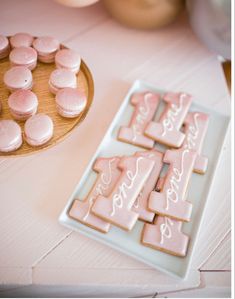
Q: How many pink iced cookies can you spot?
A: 8